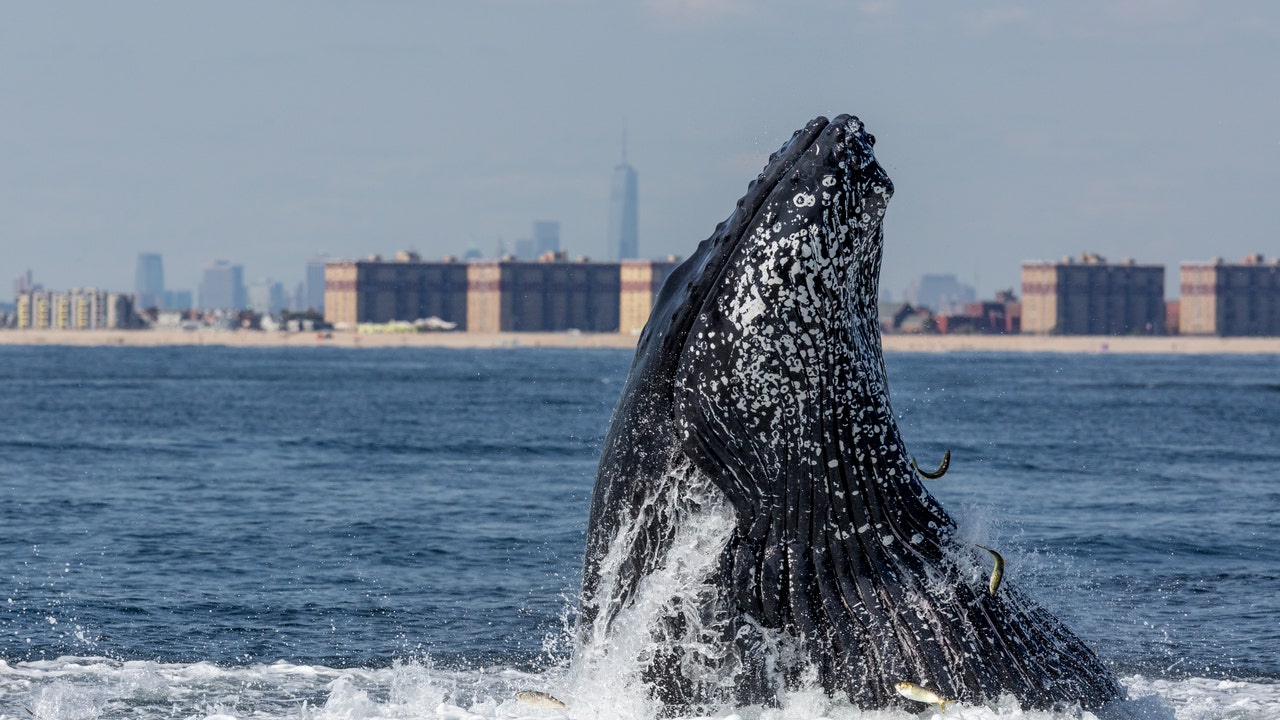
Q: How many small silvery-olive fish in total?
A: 4